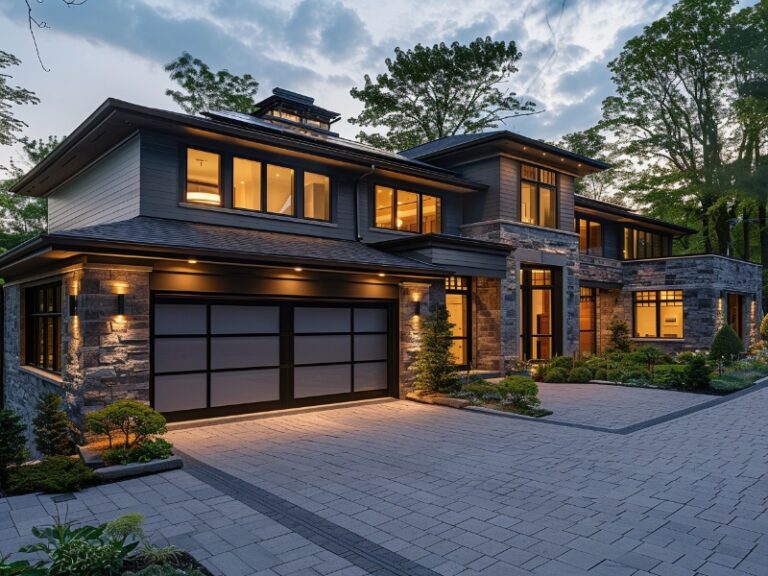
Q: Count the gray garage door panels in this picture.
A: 12